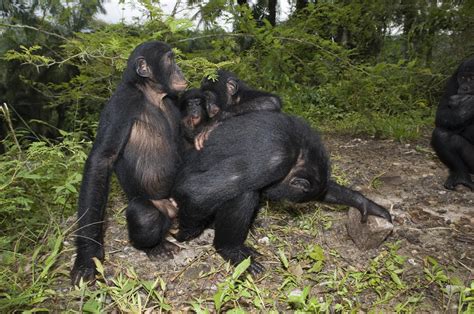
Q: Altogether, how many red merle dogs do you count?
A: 0